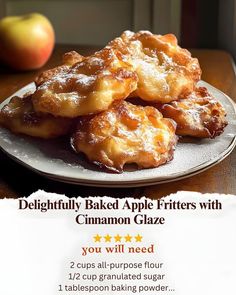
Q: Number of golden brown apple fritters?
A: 5